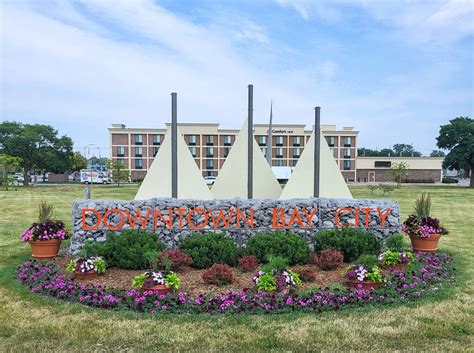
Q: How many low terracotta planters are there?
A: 5